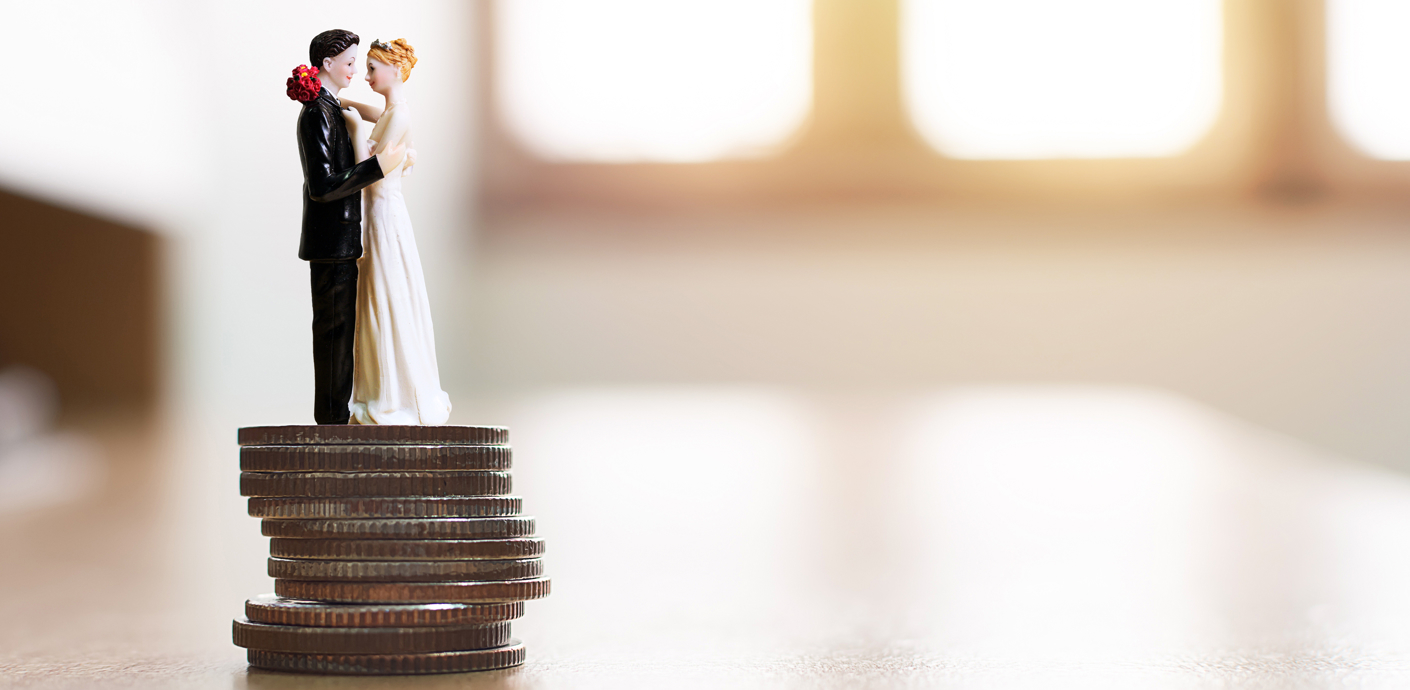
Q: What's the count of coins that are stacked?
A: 11